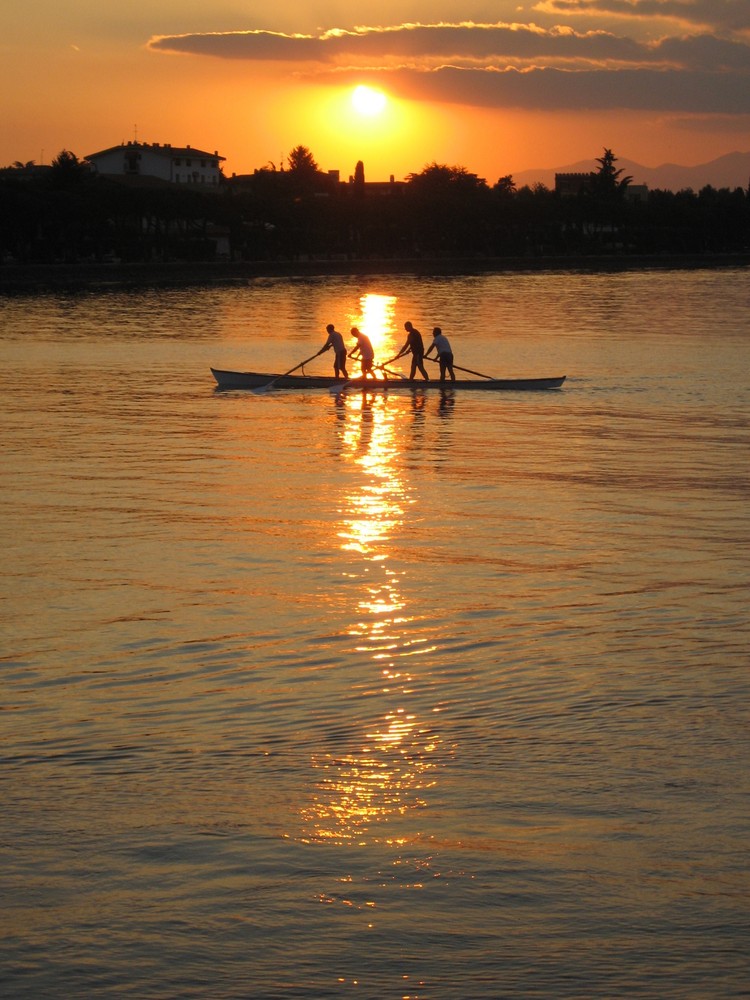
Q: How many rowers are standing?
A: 4